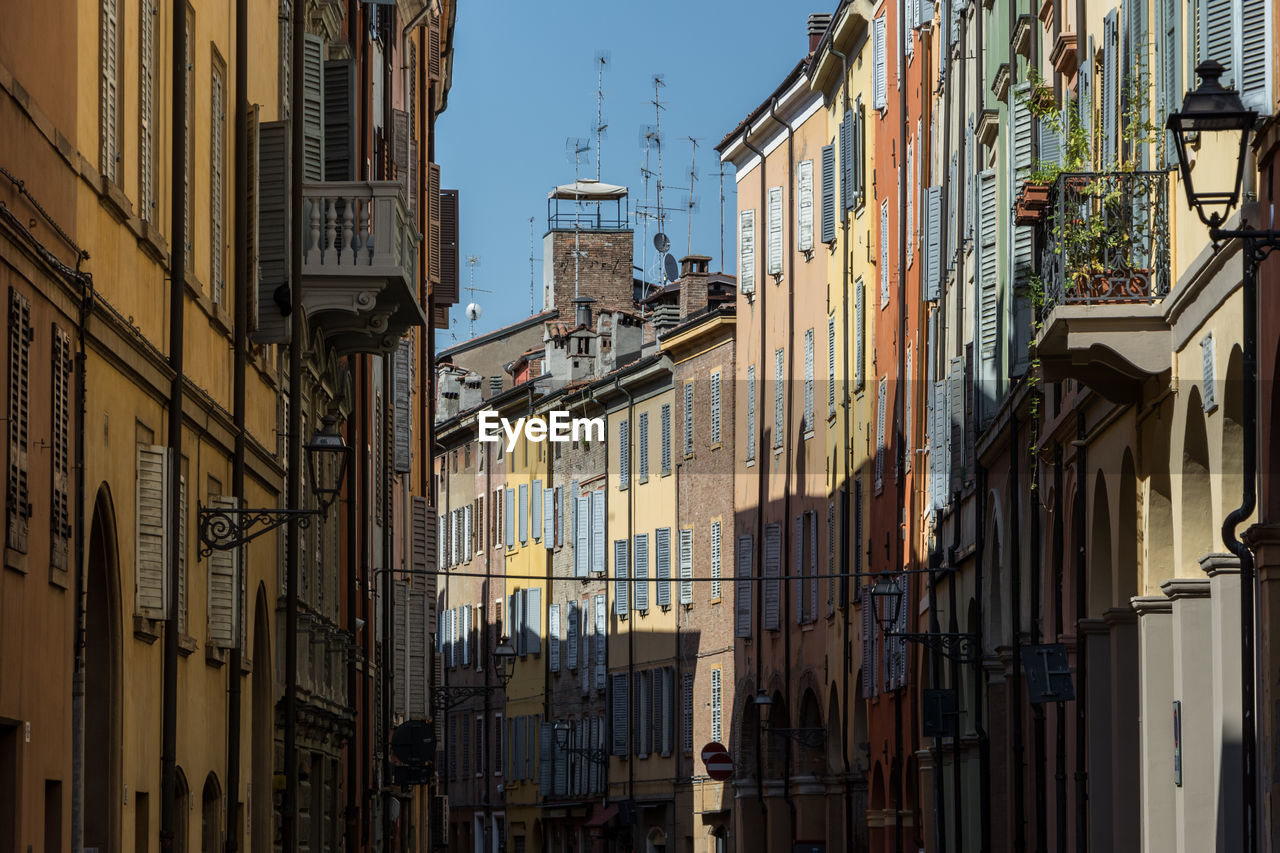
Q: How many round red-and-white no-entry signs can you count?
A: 2